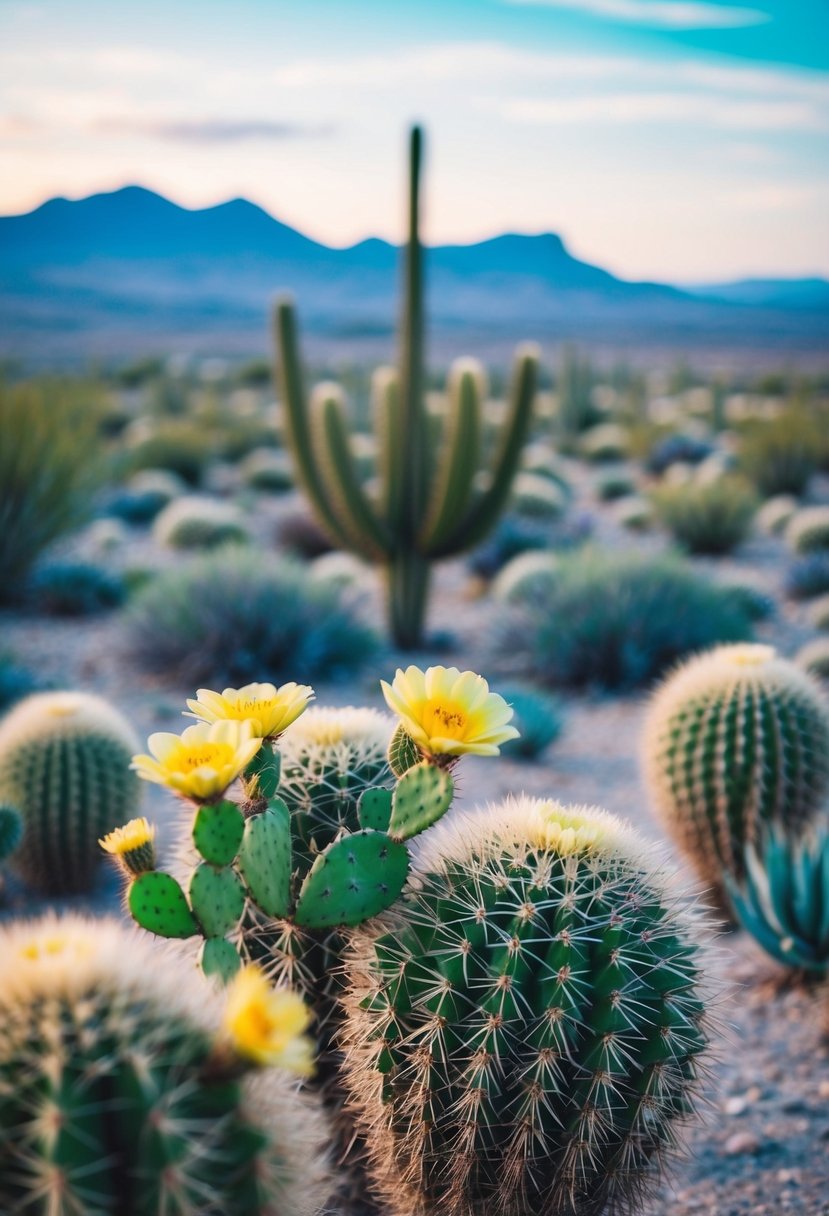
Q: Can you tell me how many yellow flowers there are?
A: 5